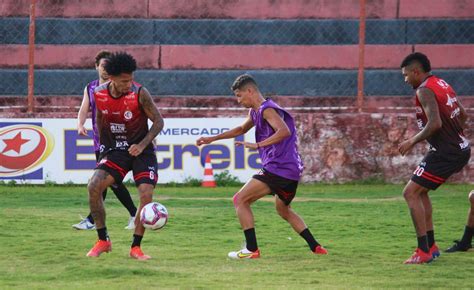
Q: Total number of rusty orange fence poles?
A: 2